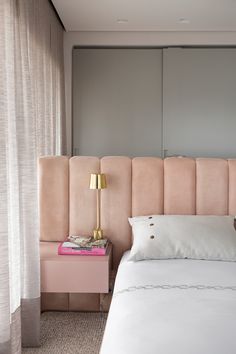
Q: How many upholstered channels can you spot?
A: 7